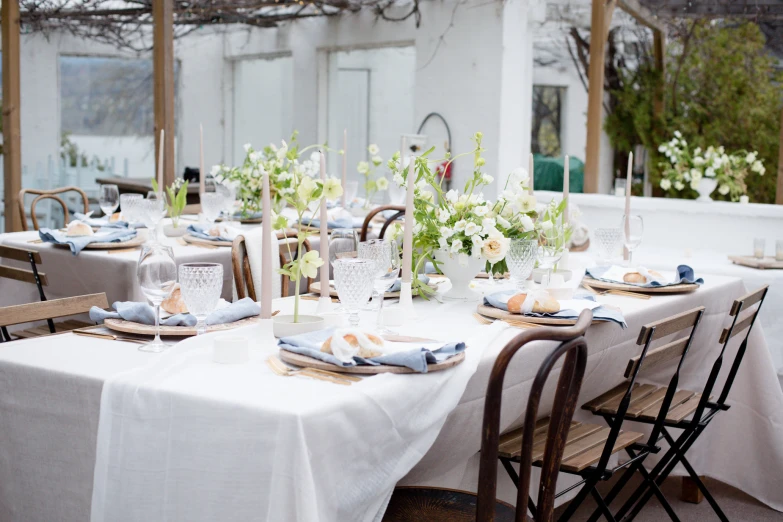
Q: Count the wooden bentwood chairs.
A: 4